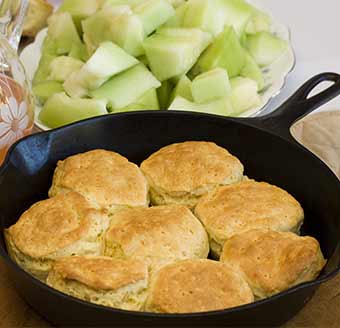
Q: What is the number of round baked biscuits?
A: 8